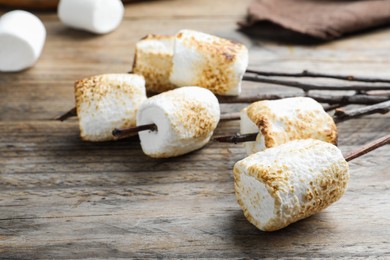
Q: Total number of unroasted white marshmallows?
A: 2